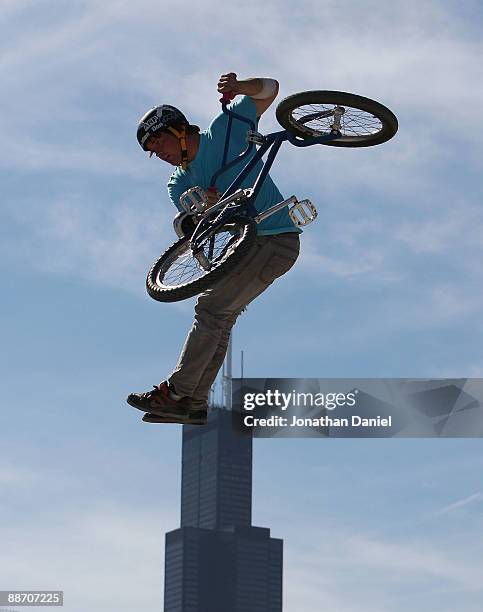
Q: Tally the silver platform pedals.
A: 2